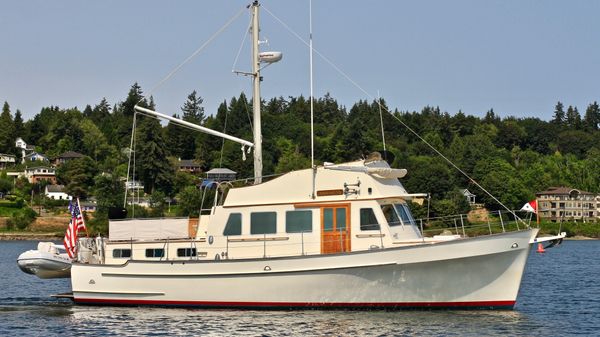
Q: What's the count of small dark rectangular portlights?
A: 3